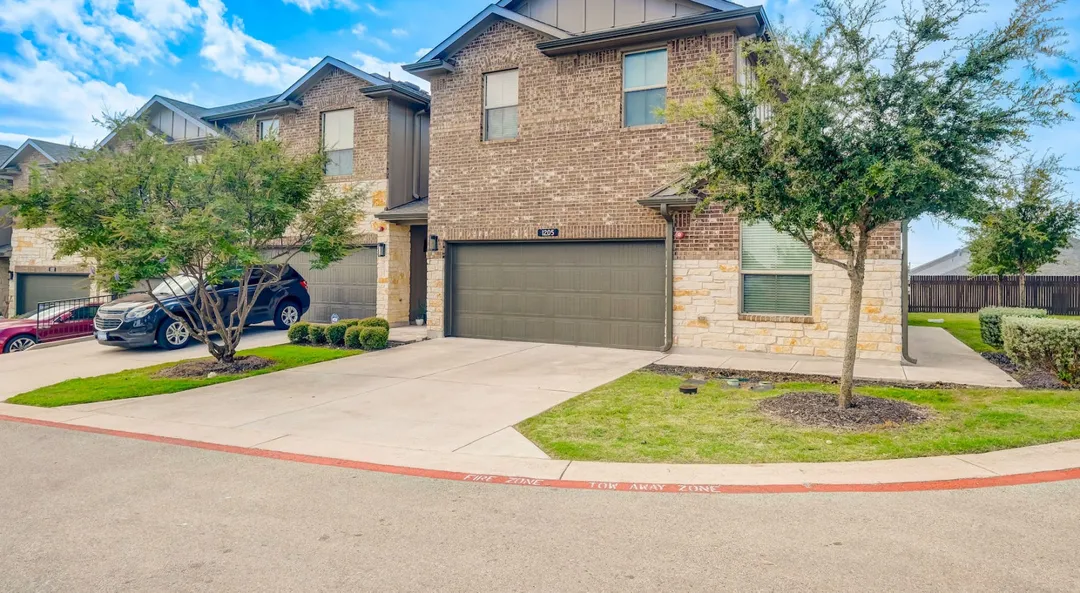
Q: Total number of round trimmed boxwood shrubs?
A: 7